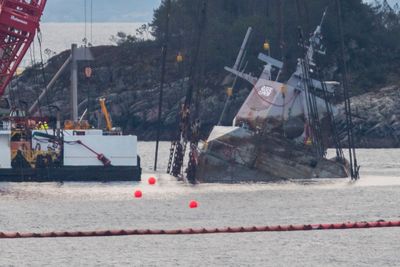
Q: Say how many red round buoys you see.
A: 3